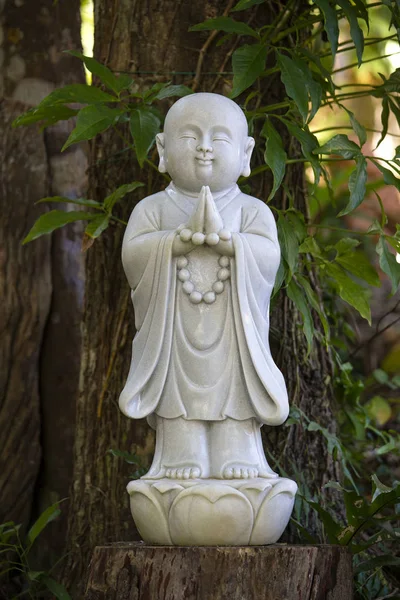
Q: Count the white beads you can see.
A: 12